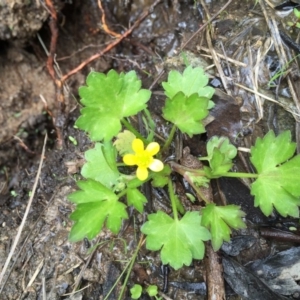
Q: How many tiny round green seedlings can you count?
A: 2